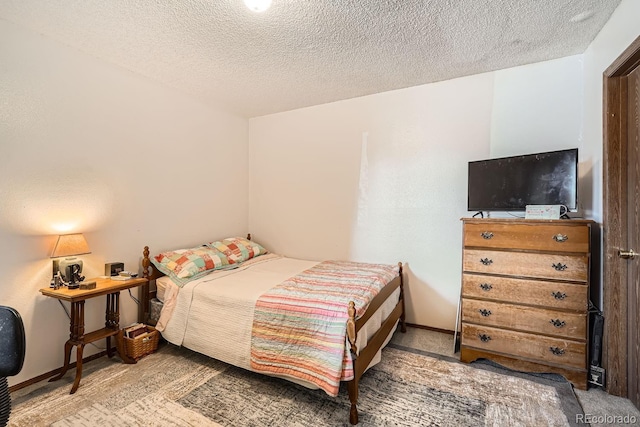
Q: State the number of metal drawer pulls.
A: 10